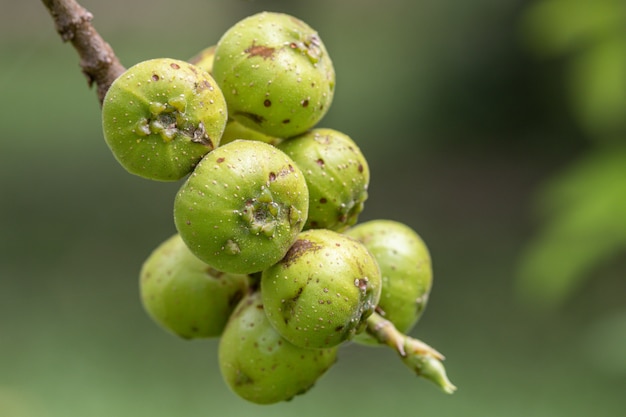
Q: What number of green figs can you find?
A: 9